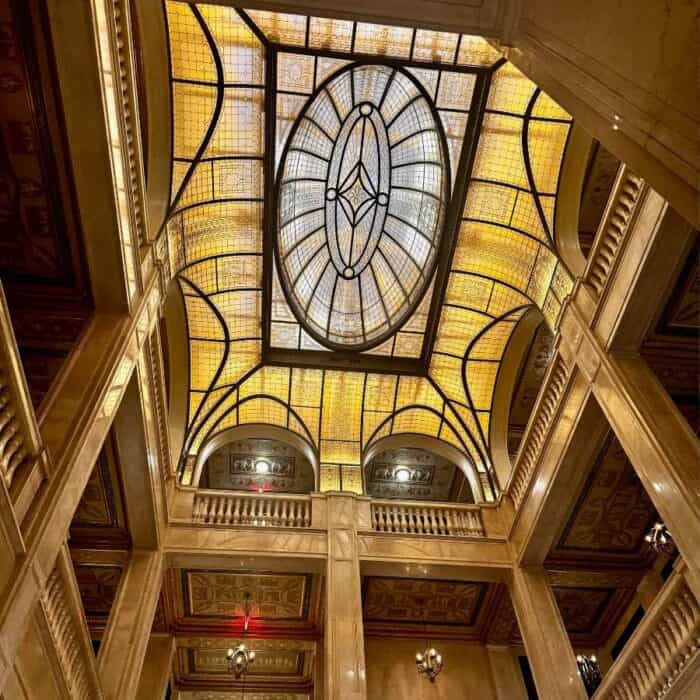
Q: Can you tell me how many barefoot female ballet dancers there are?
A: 0